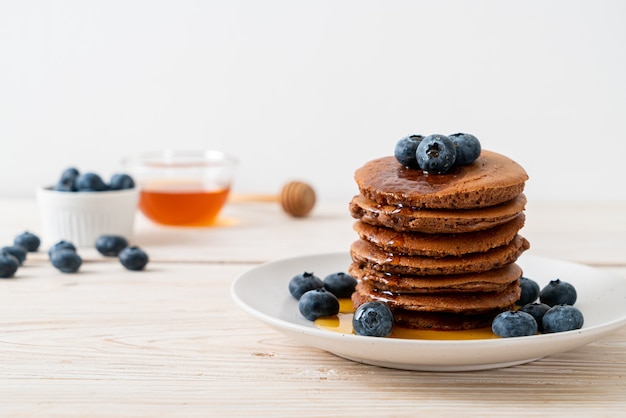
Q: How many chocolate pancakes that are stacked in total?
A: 7